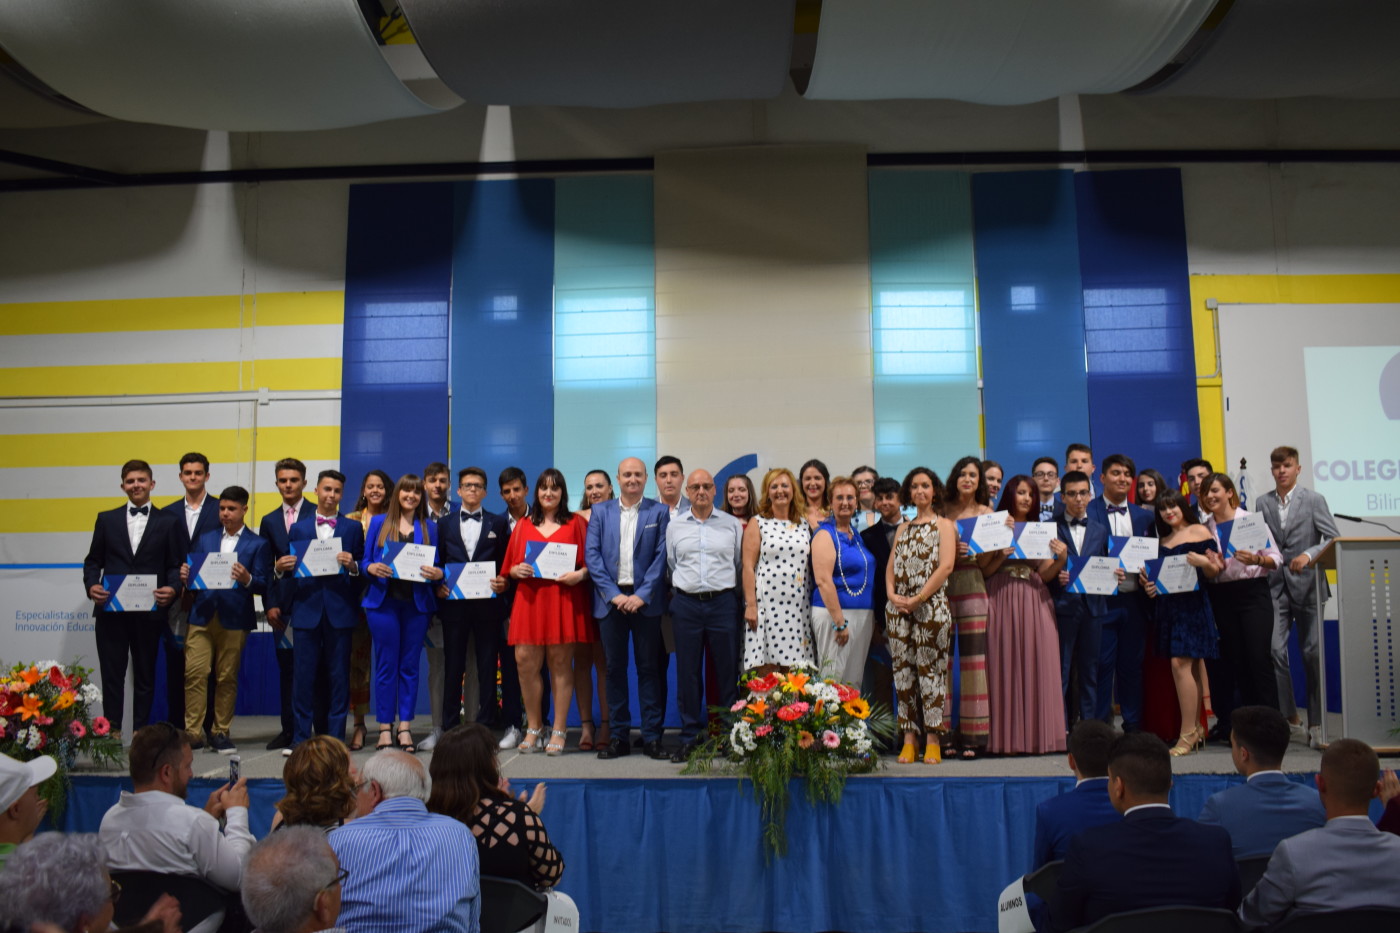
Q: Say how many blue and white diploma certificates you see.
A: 12